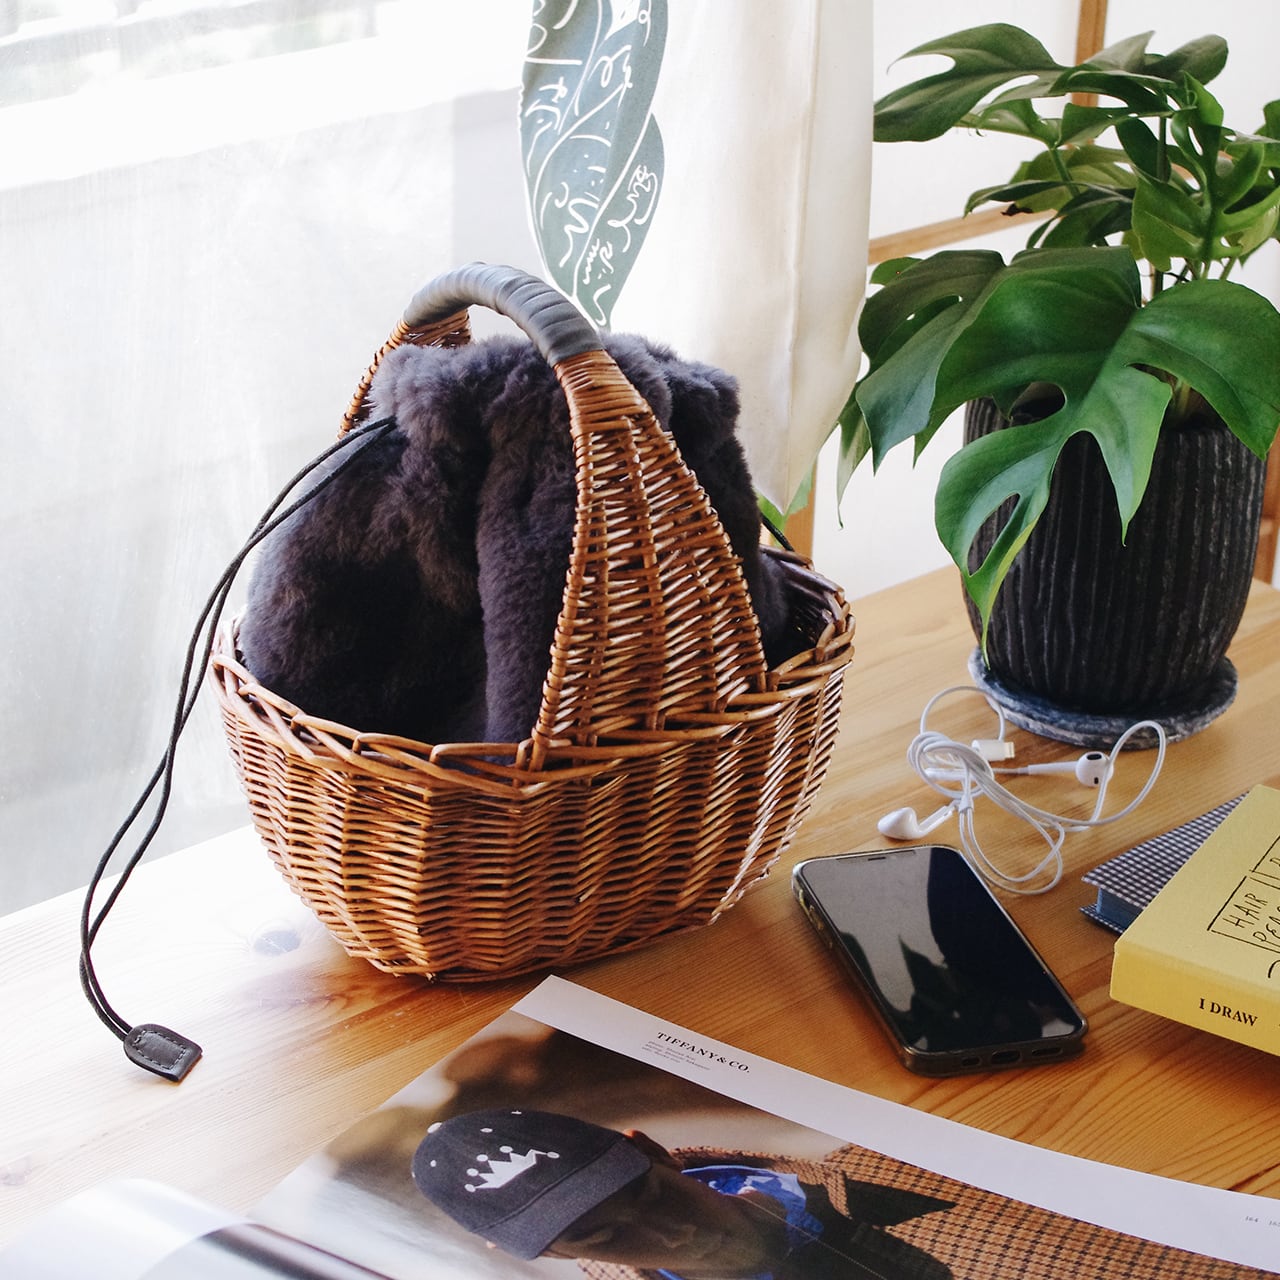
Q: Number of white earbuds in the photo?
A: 2